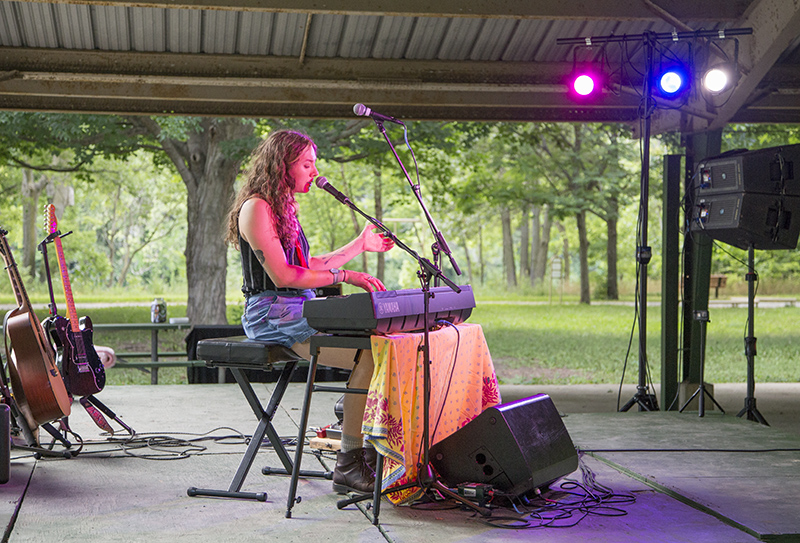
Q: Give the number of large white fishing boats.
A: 0